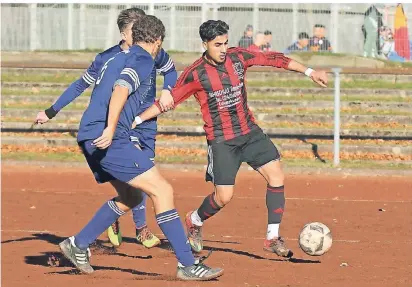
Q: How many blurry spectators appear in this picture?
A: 5